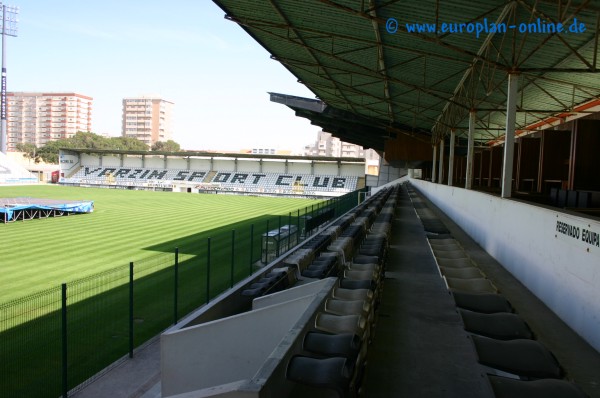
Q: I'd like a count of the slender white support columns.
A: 5